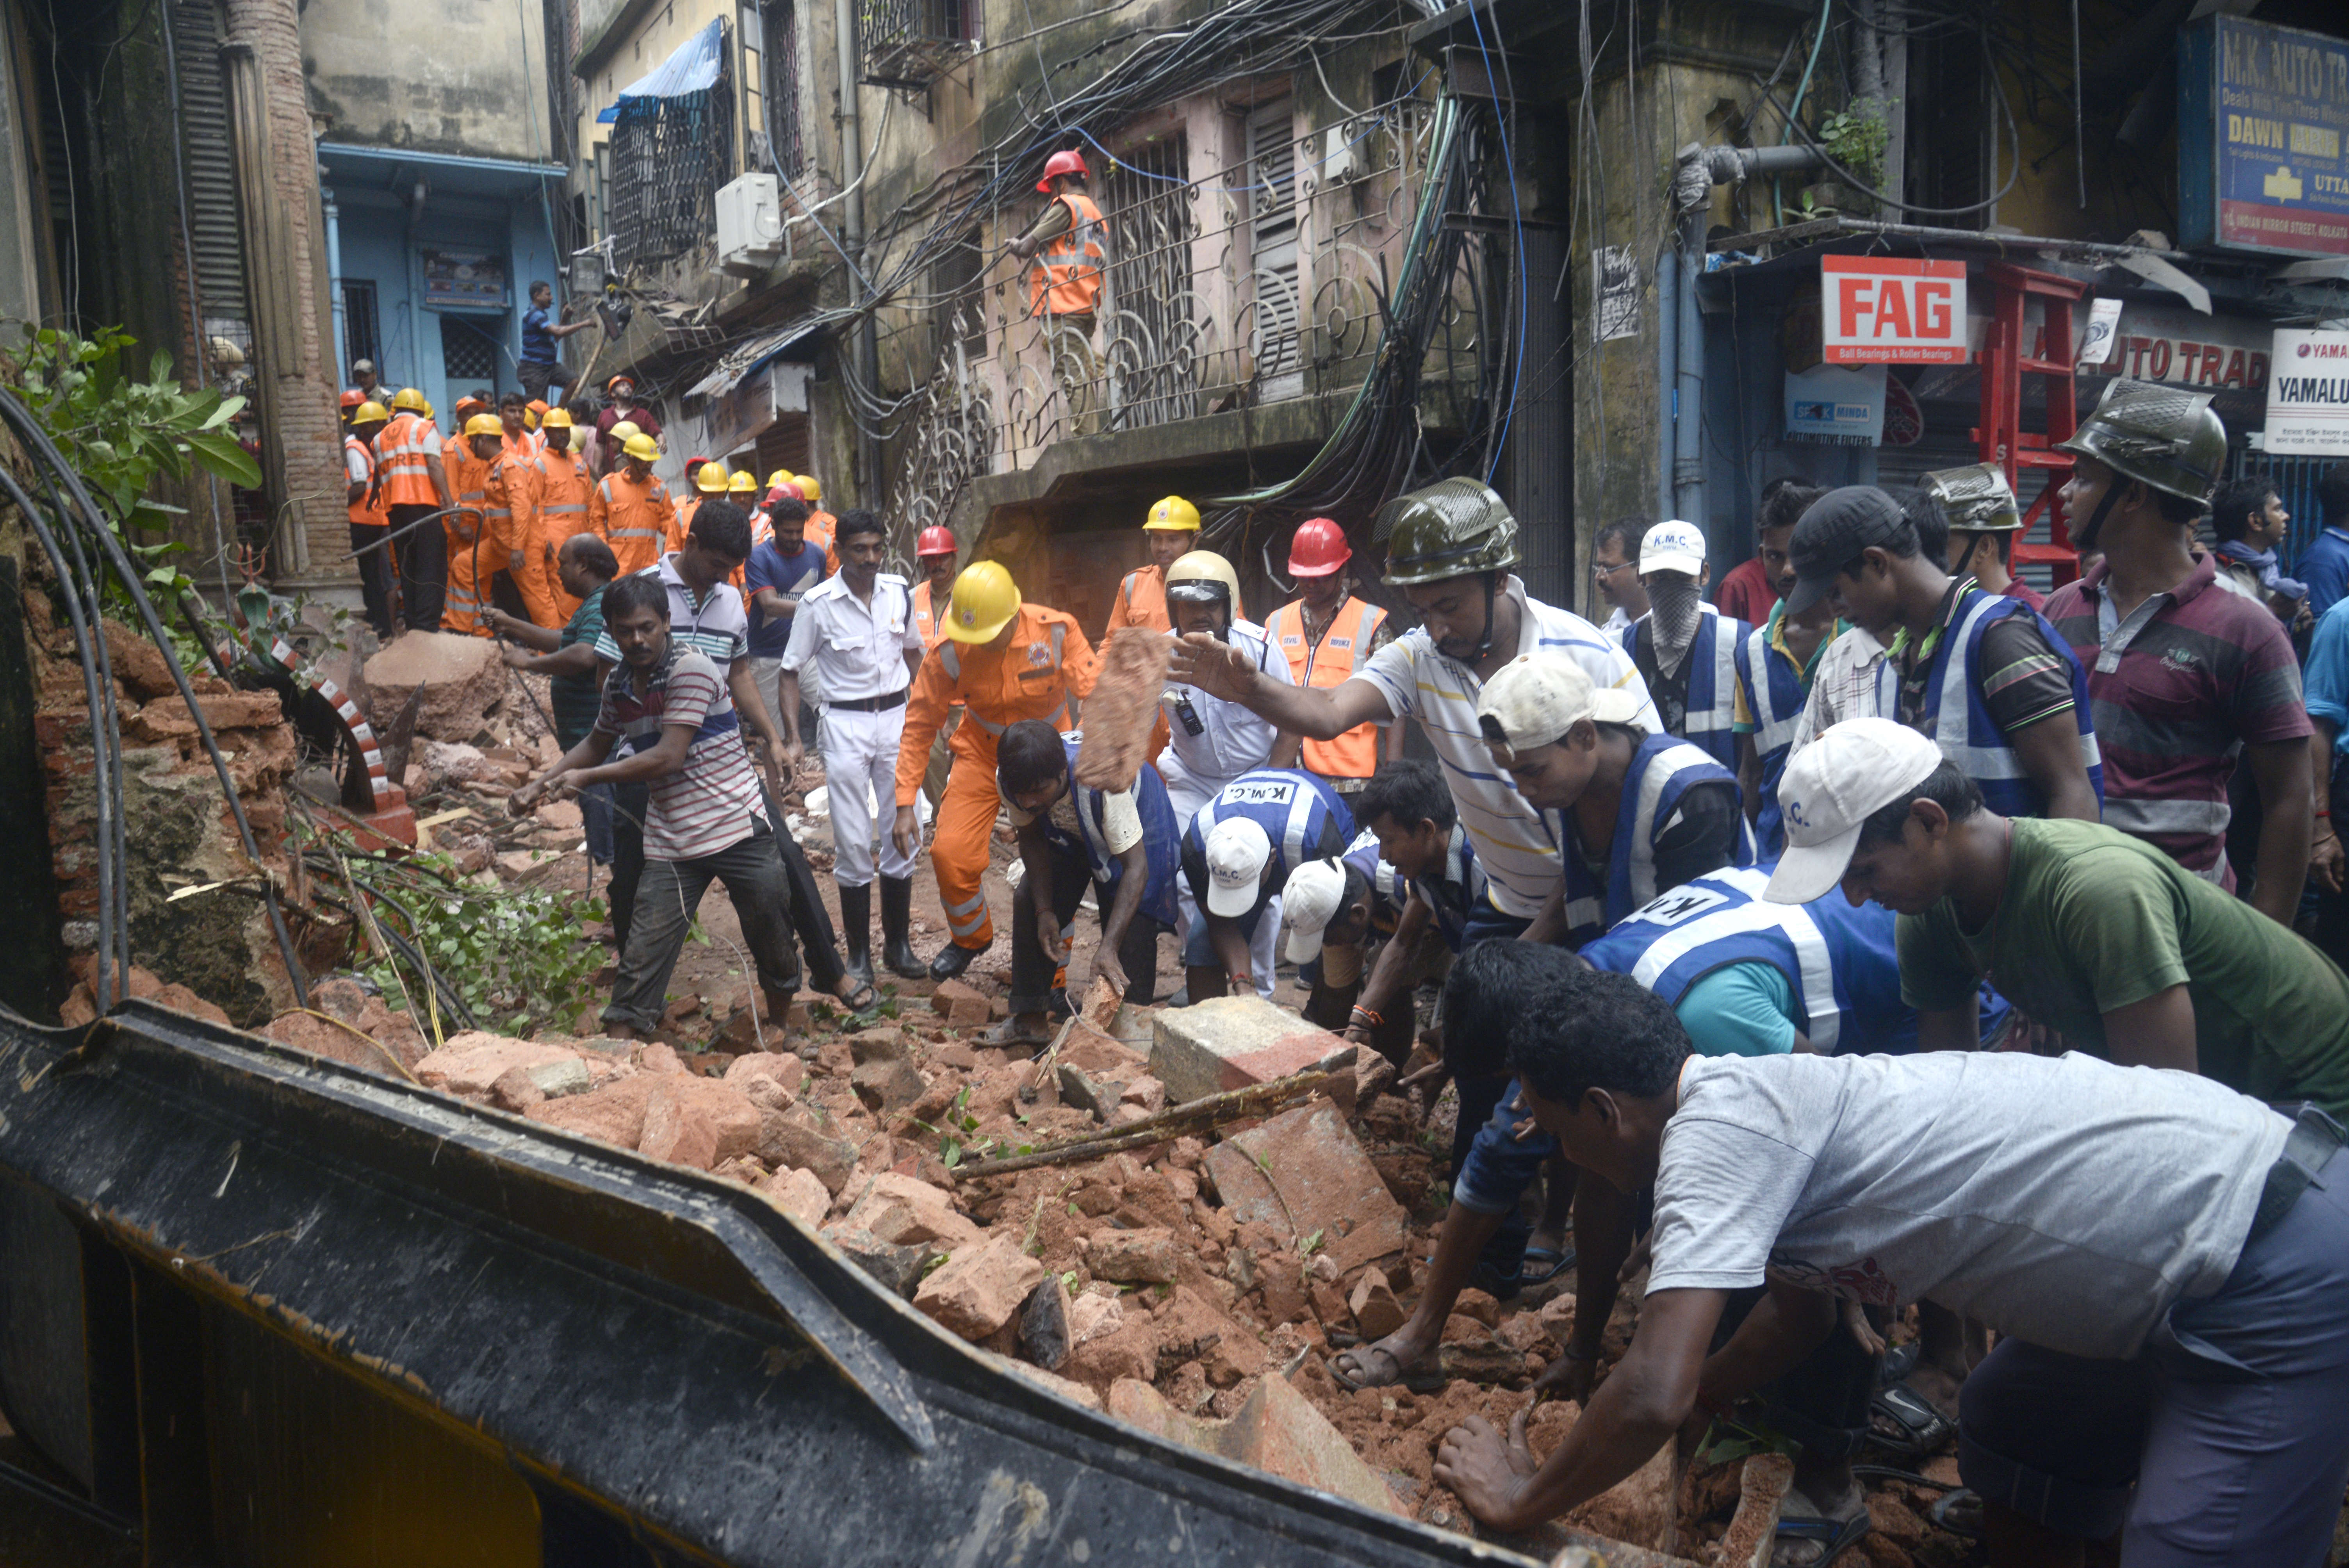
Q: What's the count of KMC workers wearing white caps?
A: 5